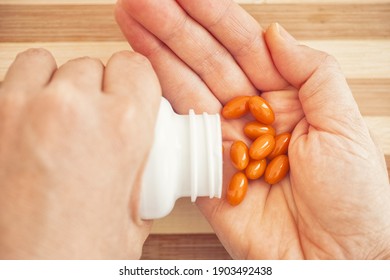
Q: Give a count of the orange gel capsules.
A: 9